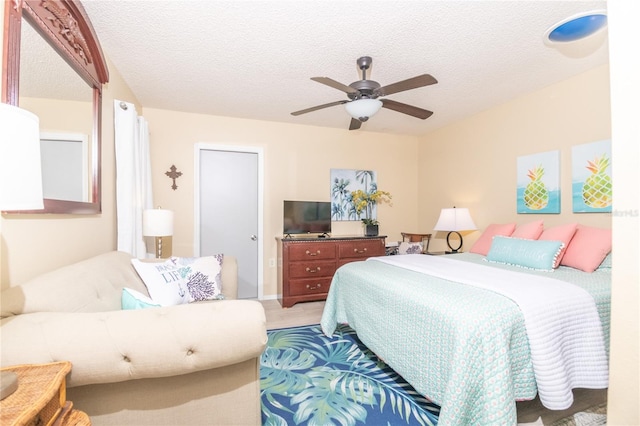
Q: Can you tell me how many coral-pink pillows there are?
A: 4